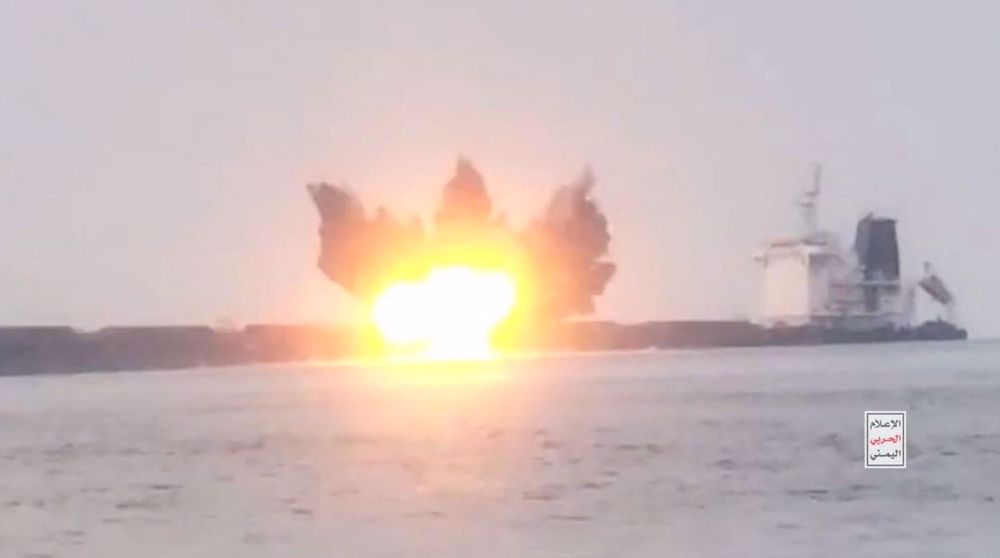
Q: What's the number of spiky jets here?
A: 3